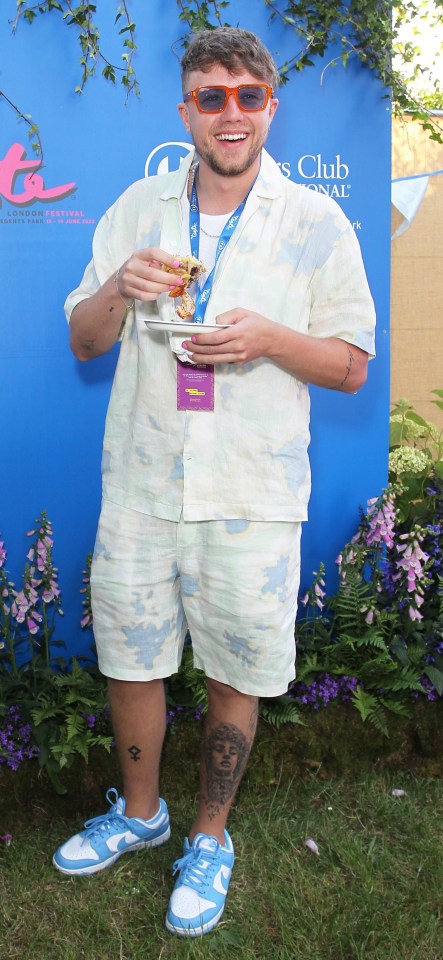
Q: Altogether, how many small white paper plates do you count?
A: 1